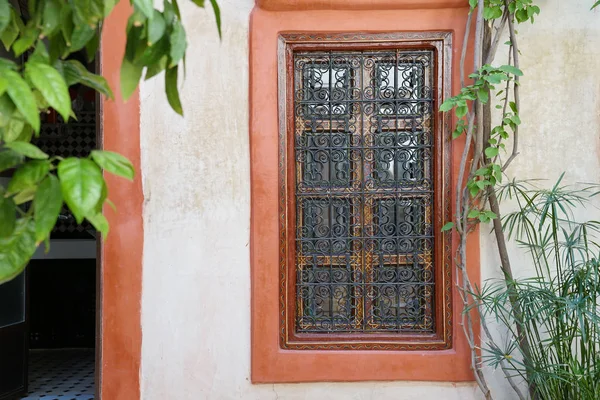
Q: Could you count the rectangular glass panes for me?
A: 8